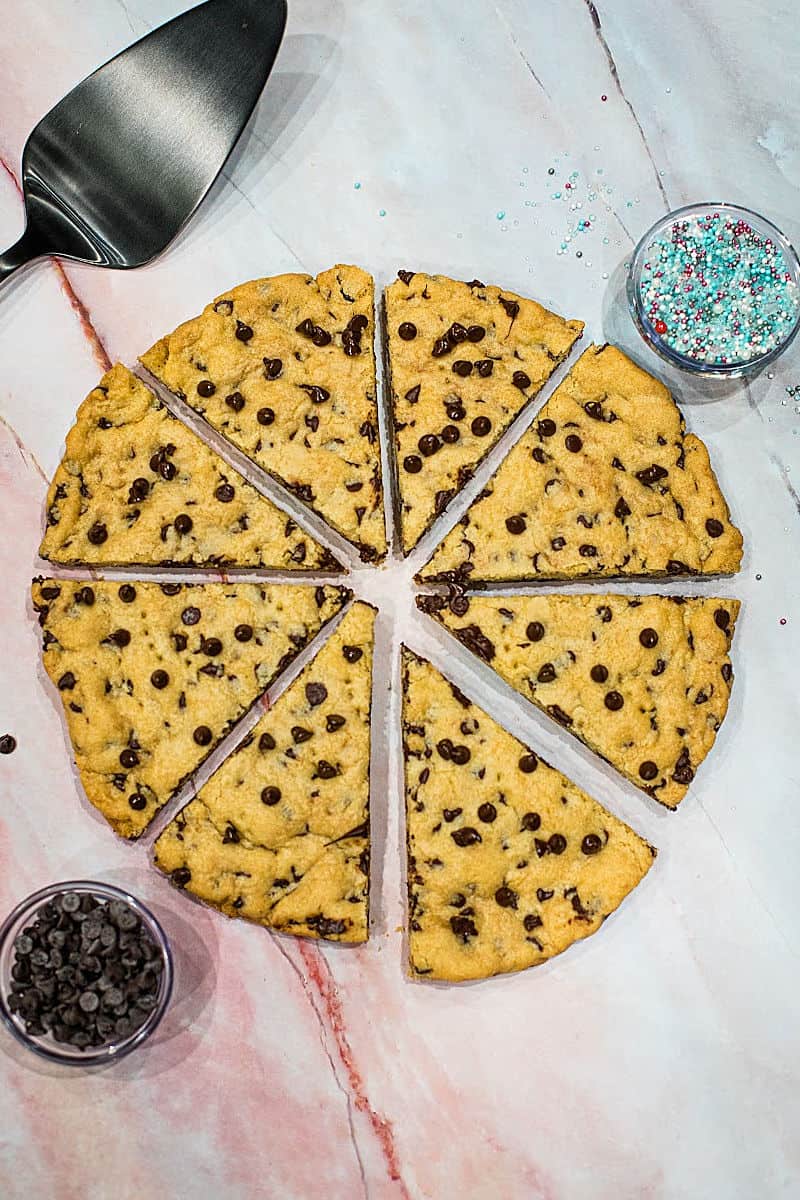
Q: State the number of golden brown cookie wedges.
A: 8